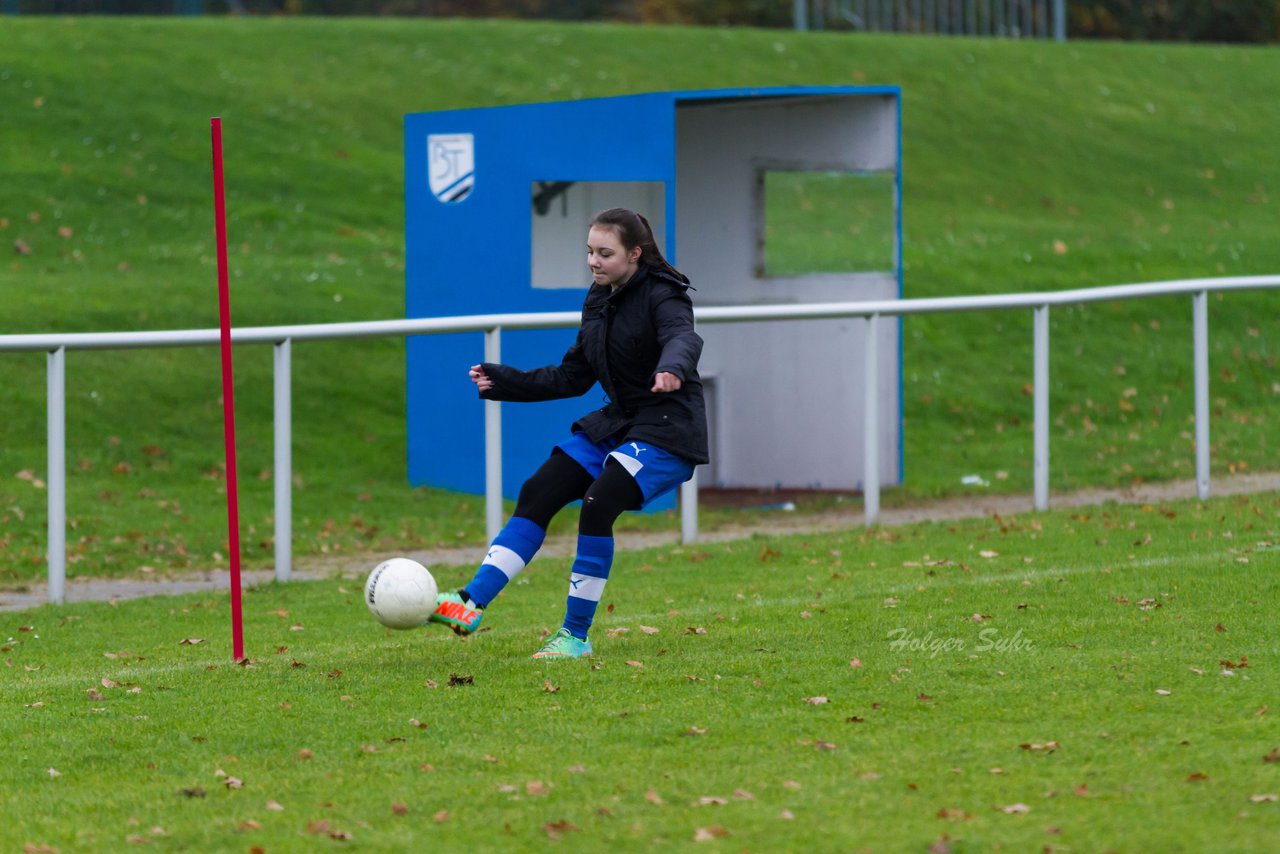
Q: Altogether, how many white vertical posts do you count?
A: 7